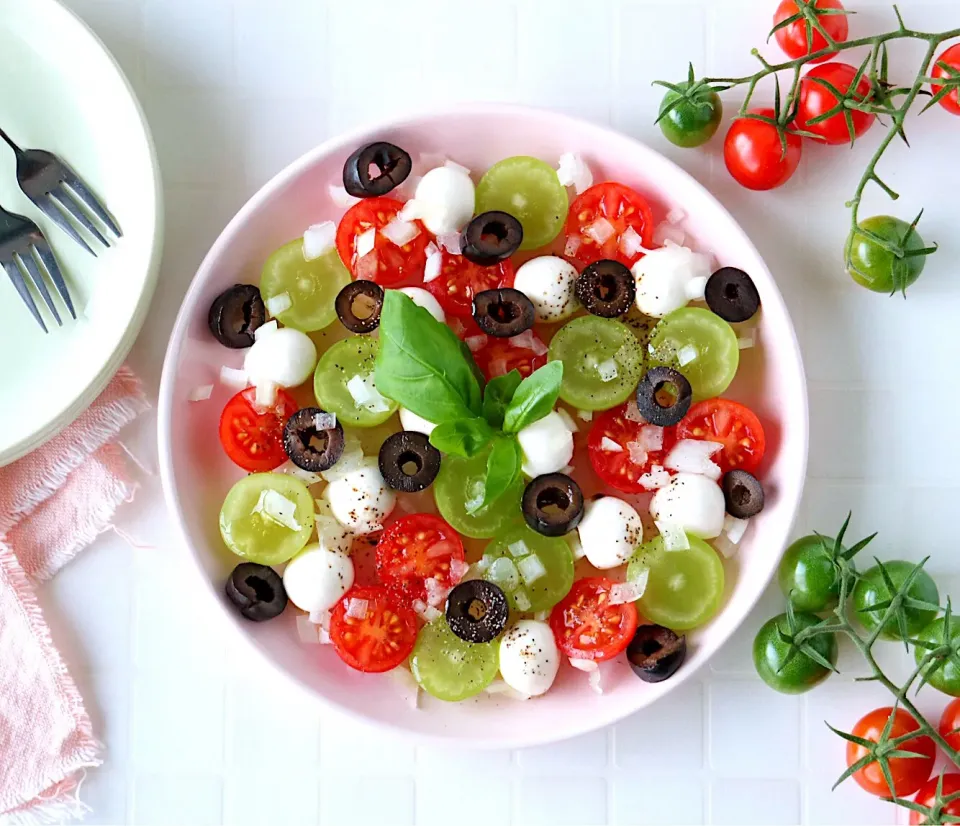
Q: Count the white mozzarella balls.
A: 12